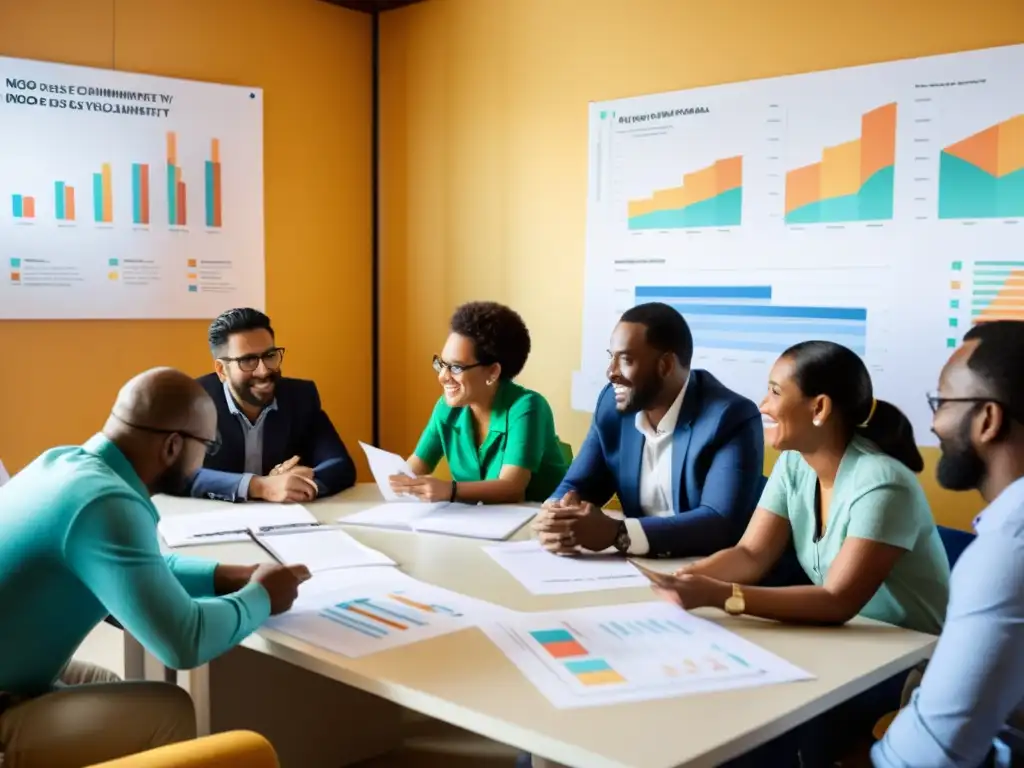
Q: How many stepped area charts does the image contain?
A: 2